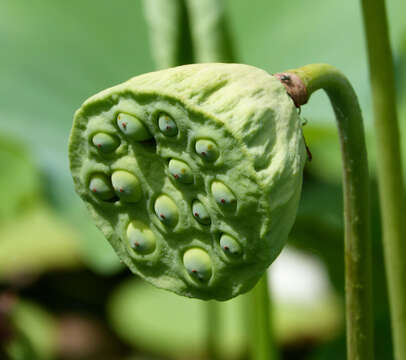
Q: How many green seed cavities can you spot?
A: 13